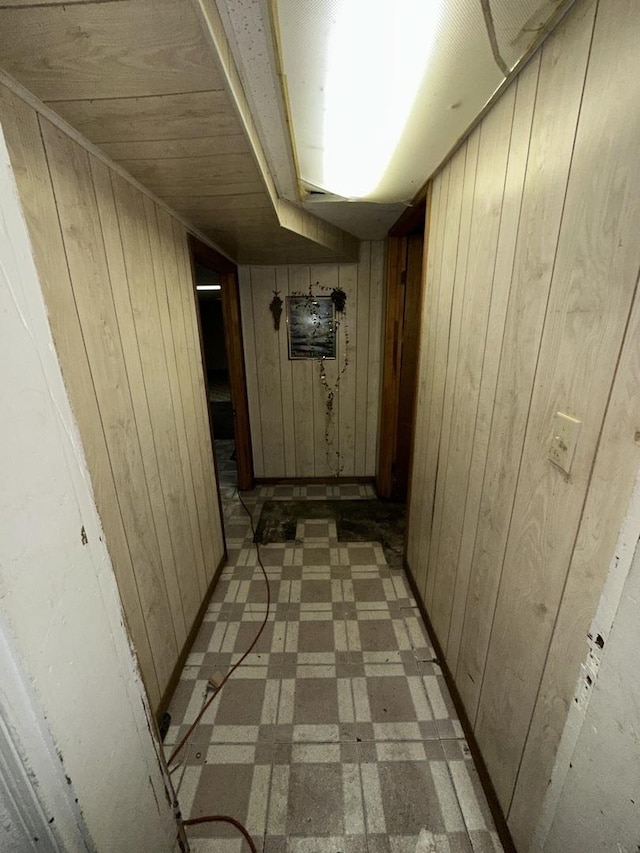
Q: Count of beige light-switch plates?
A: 1